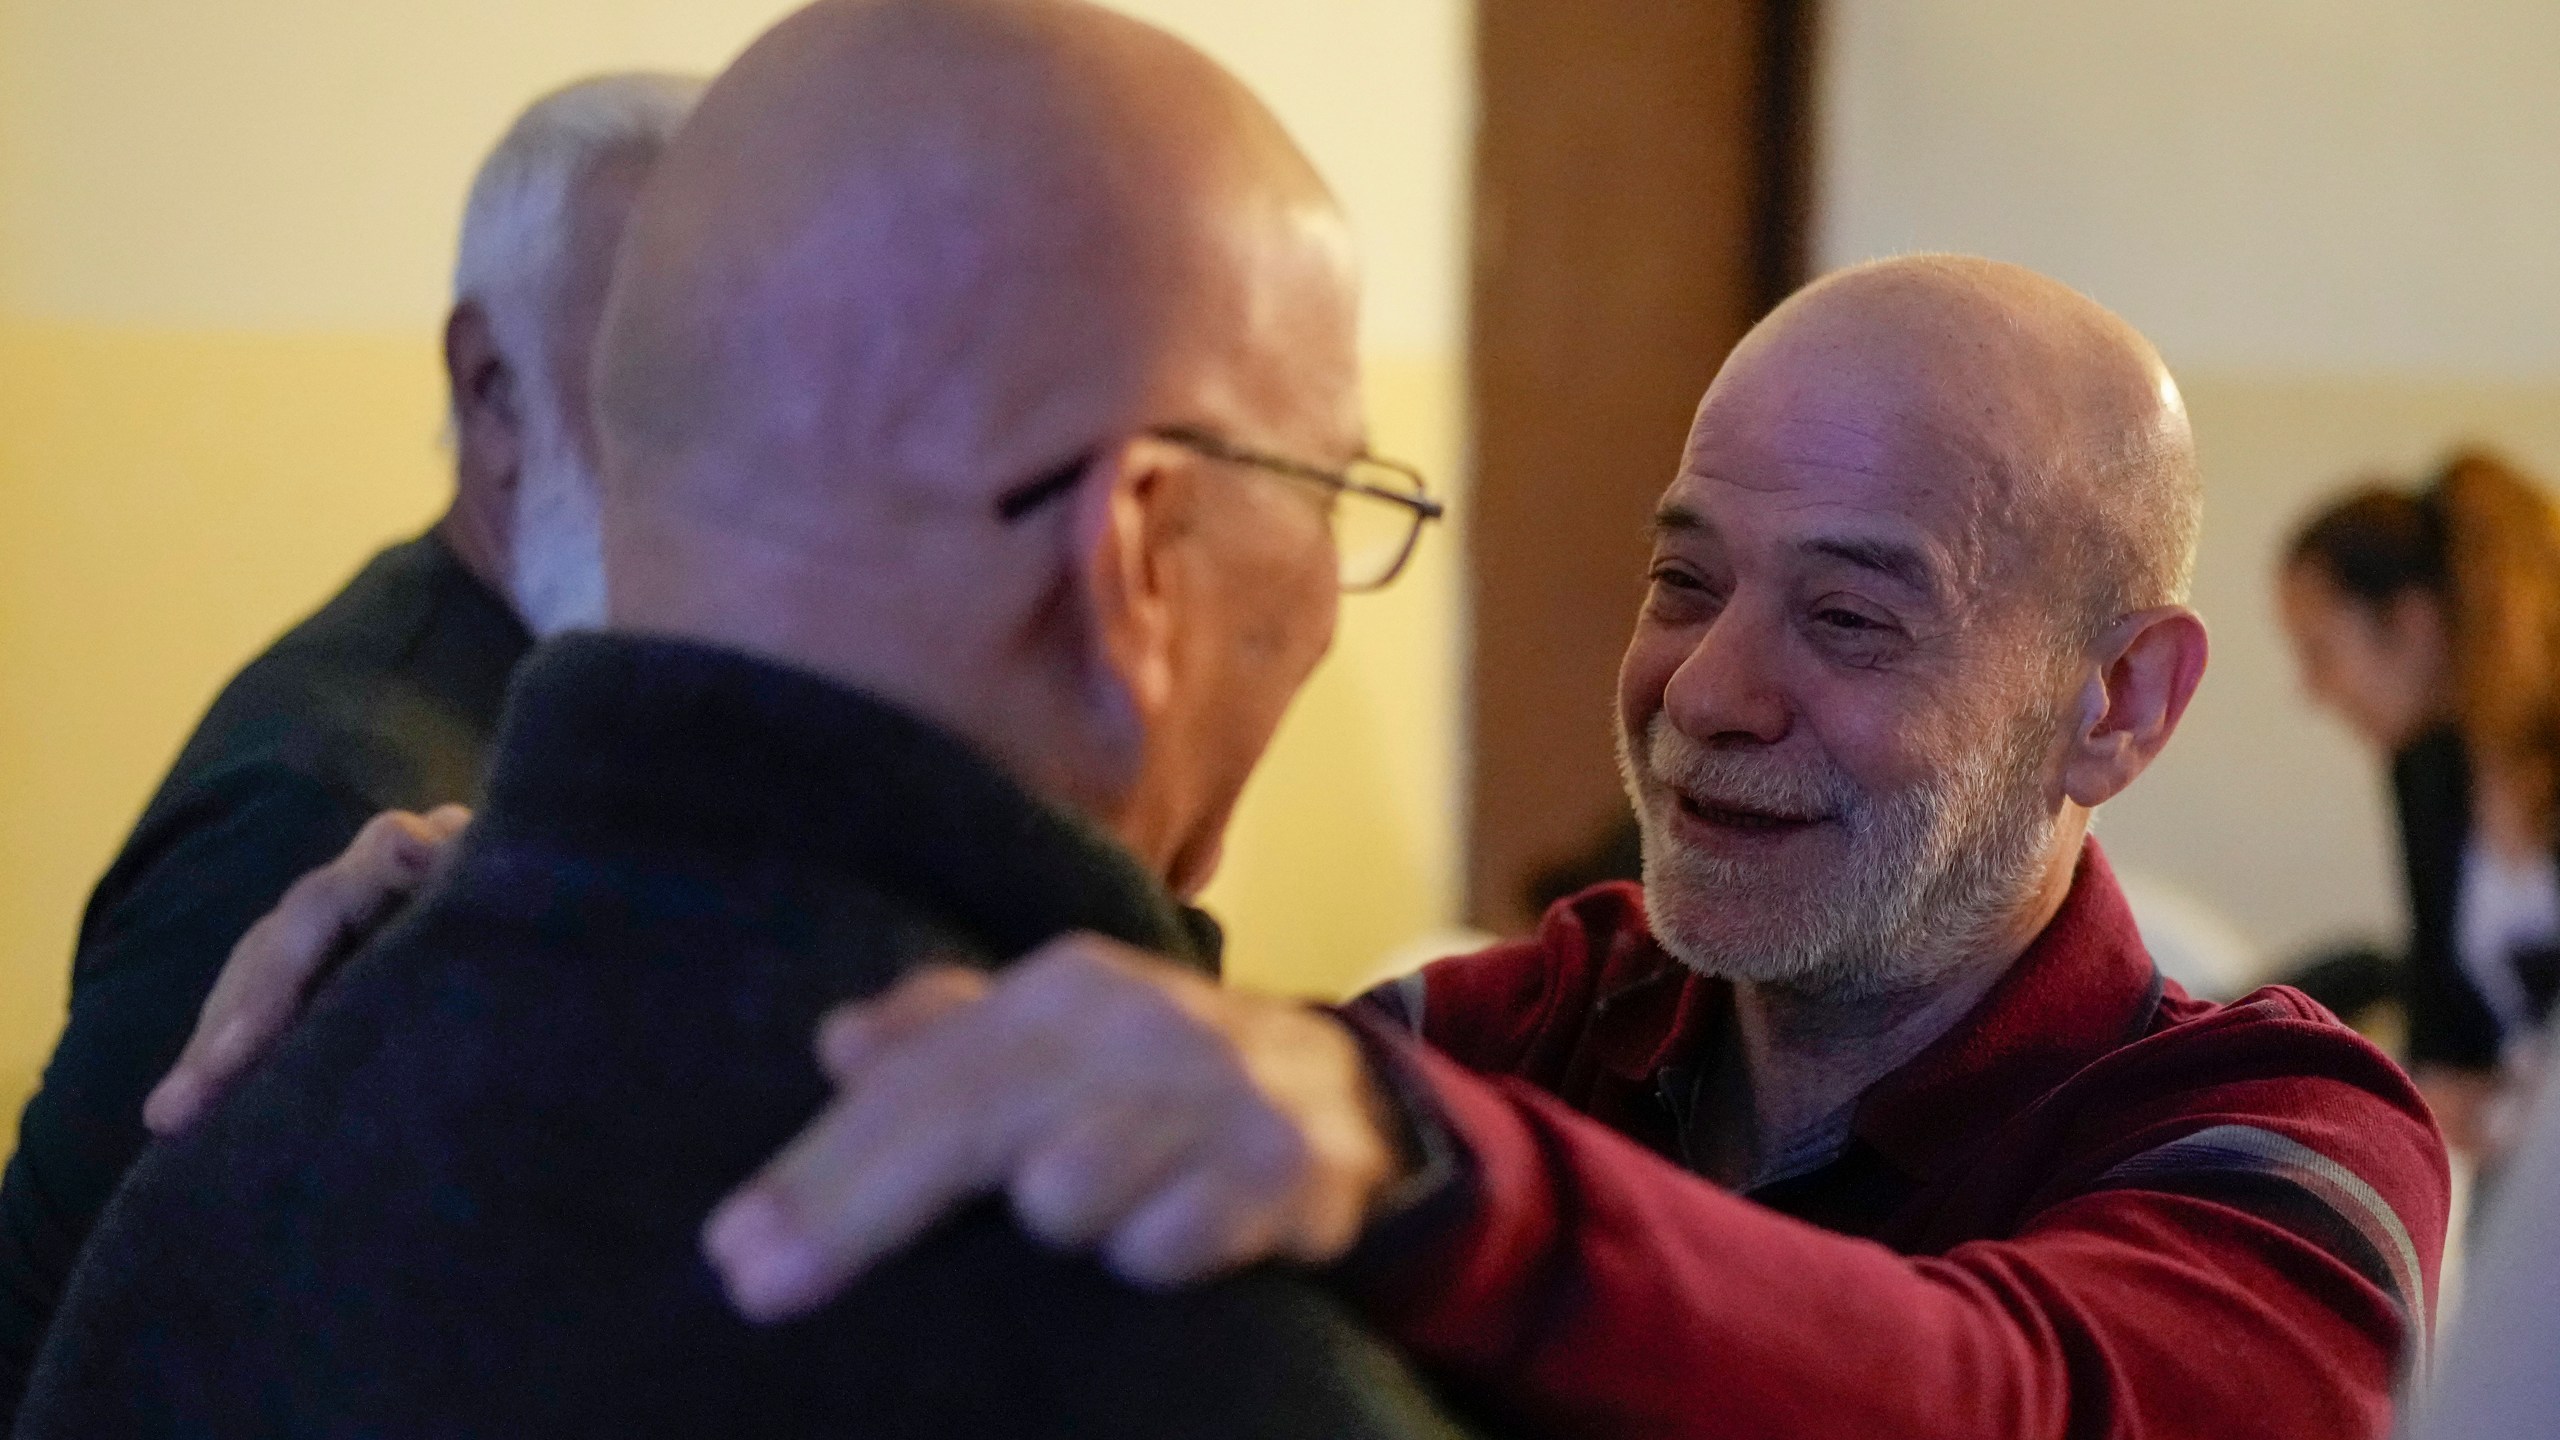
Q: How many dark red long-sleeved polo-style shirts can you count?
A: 1